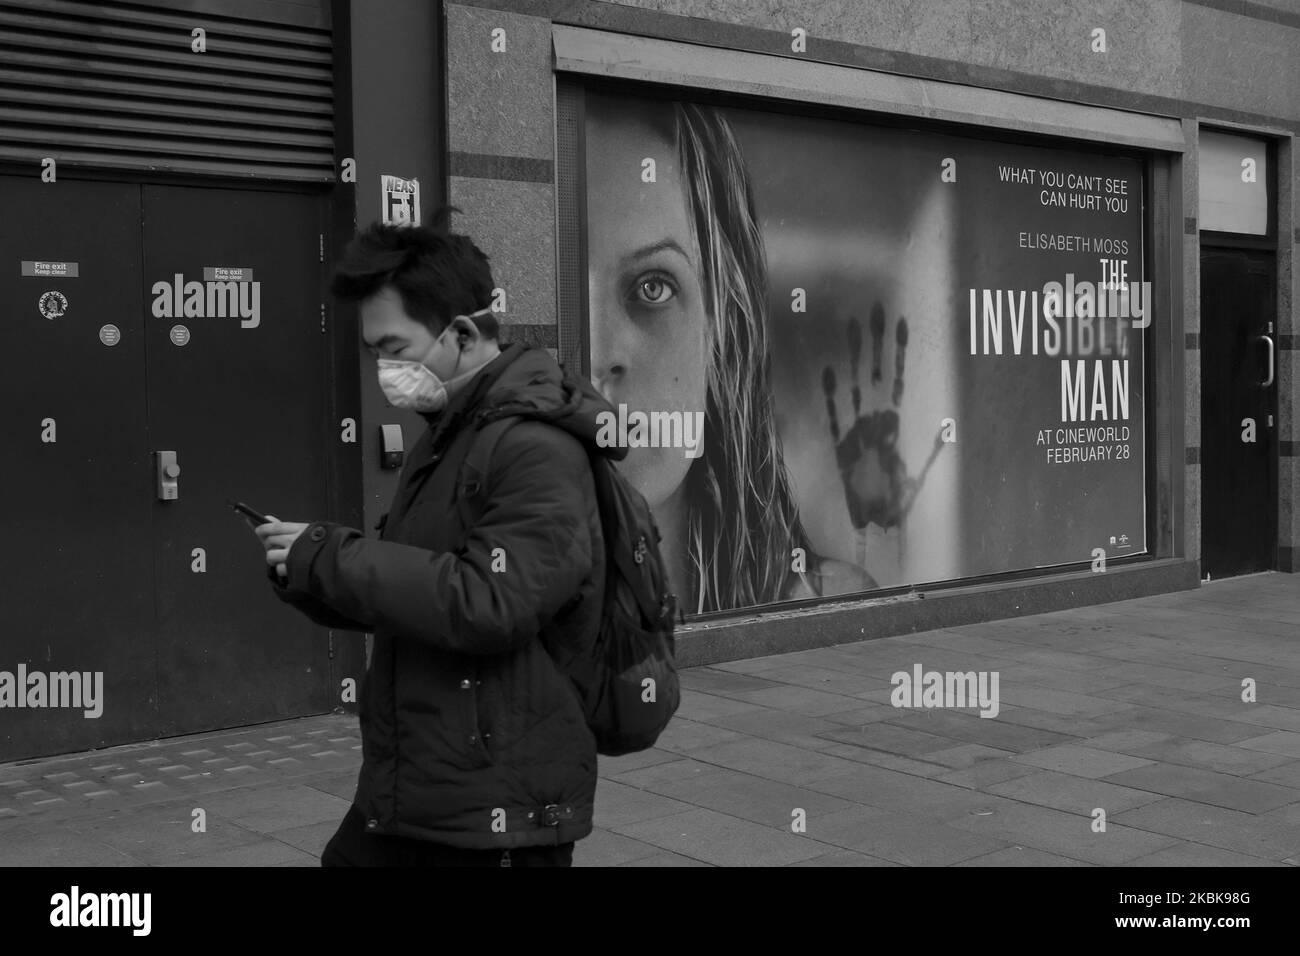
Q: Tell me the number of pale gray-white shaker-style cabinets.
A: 0